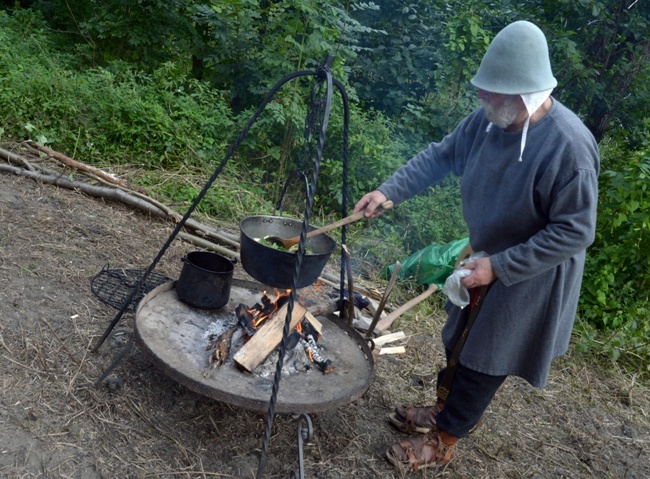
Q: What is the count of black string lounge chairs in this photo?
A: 0